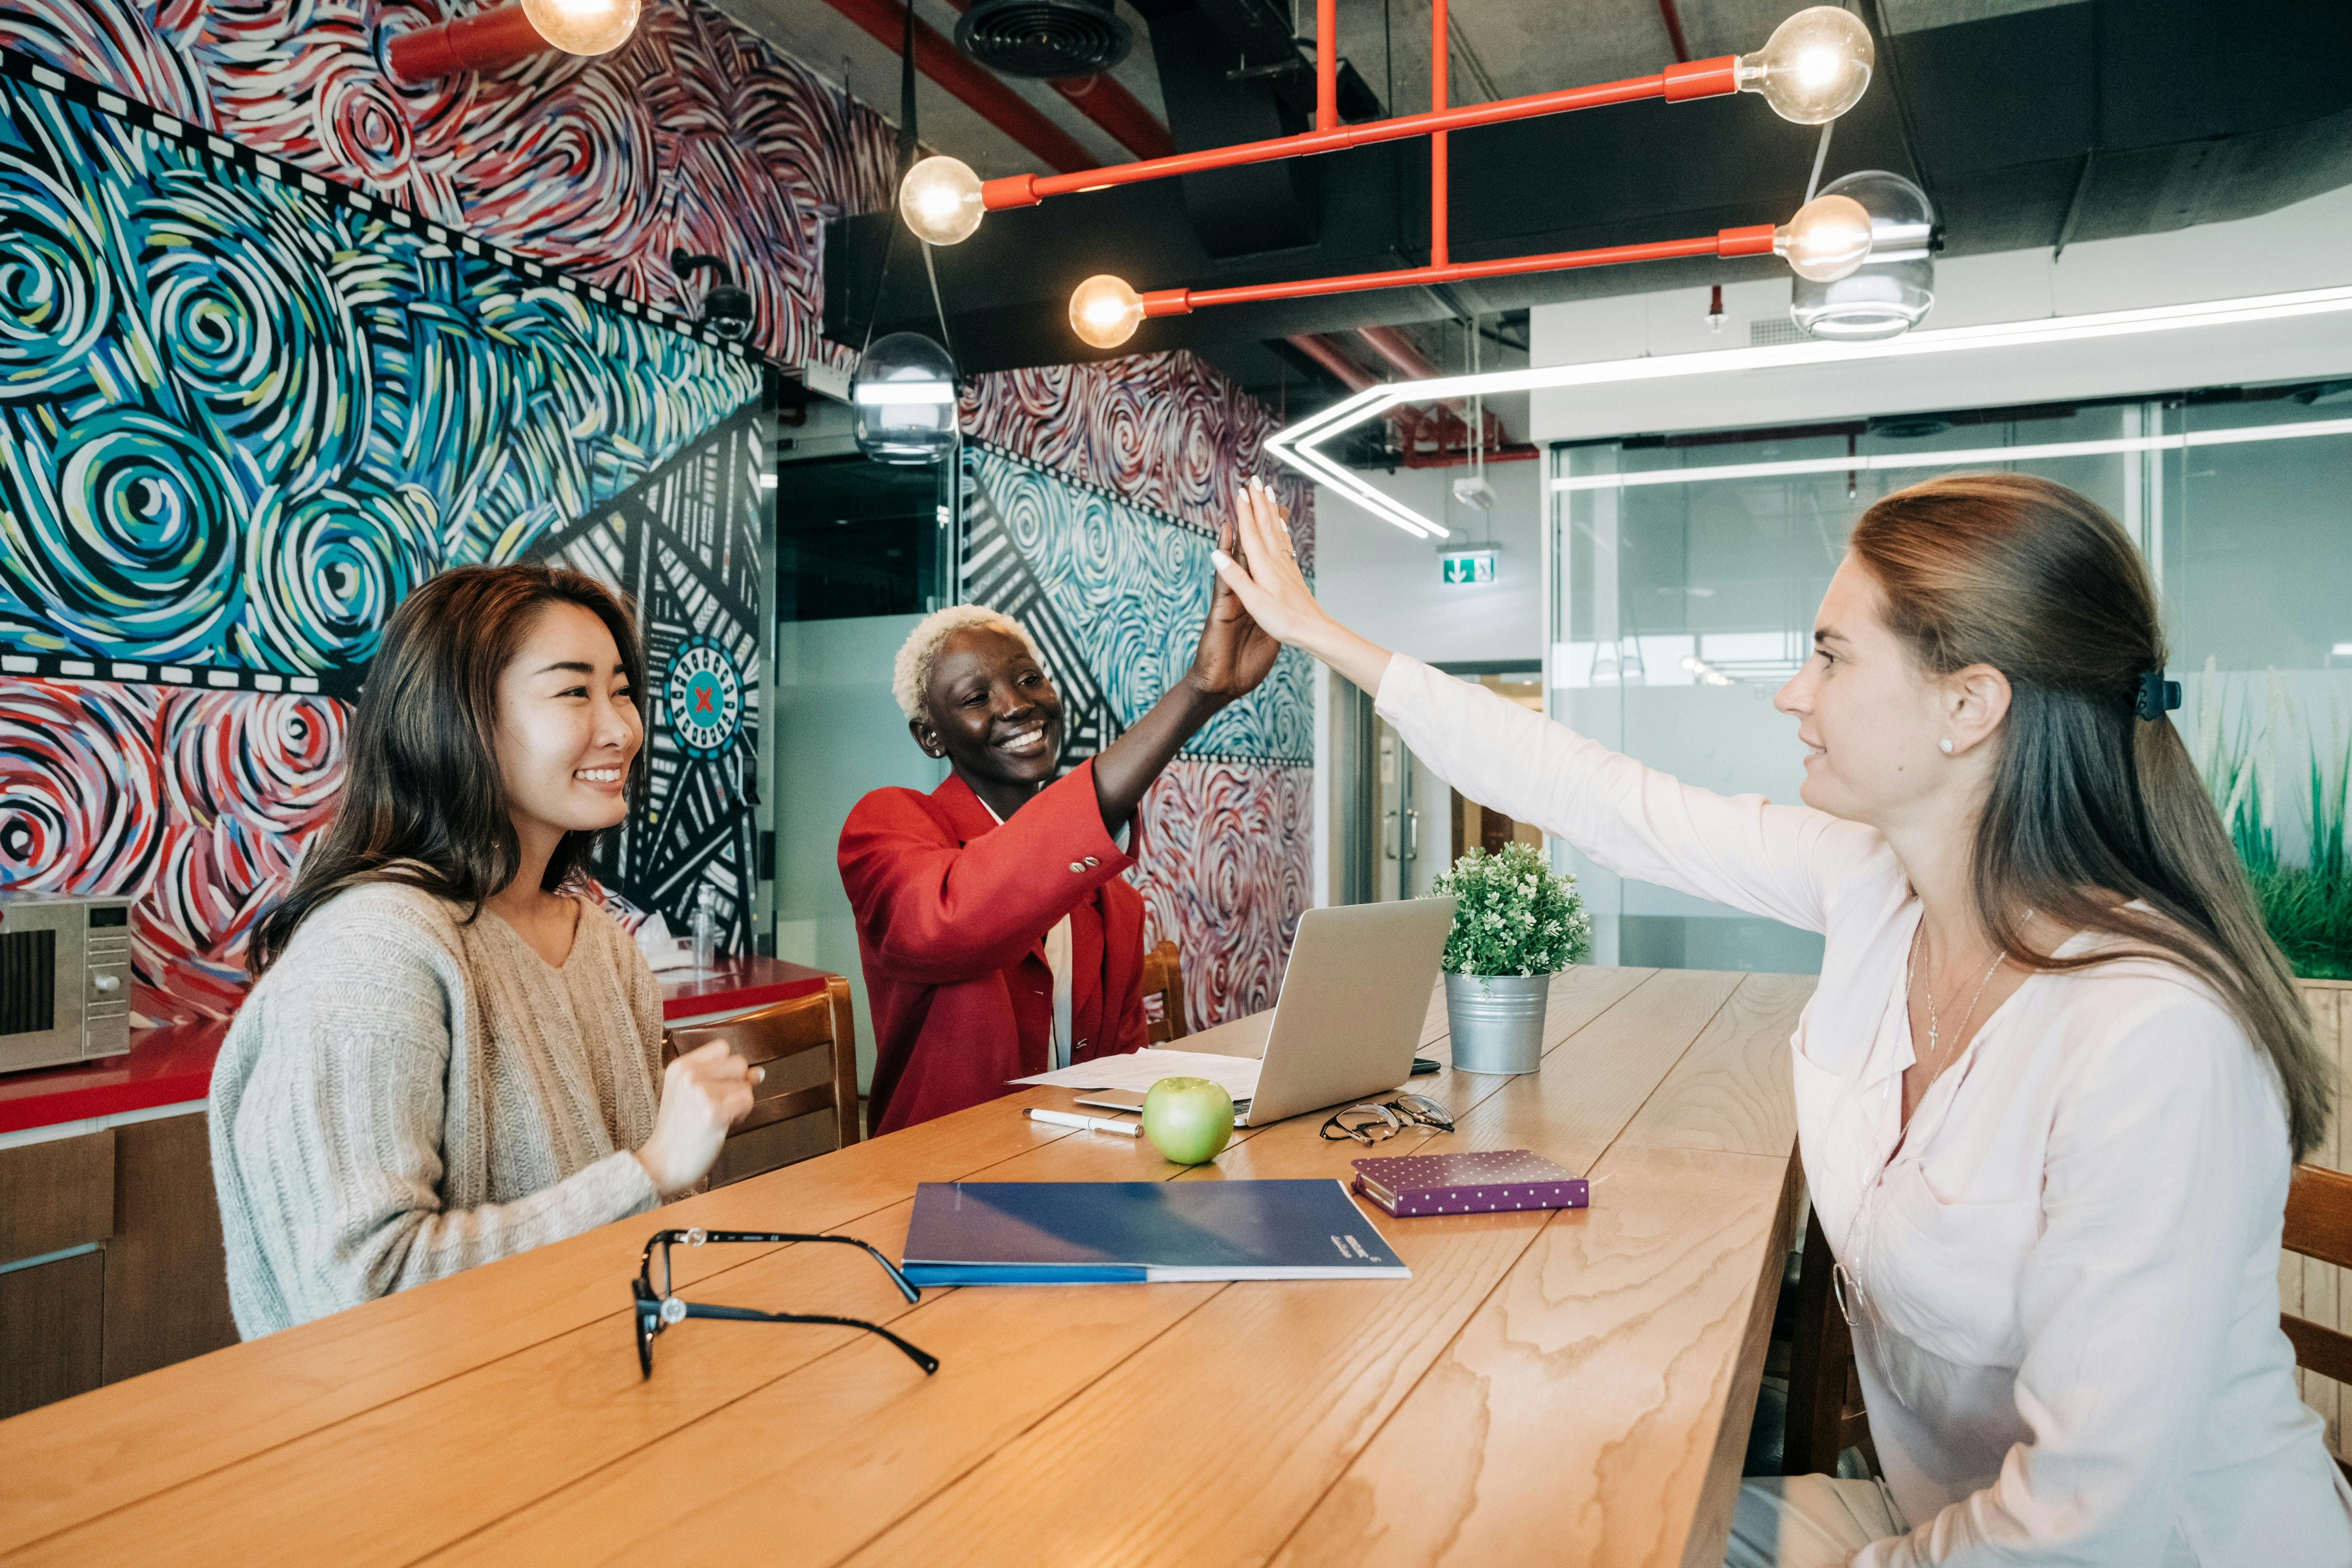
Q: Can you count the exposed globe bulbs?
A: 5